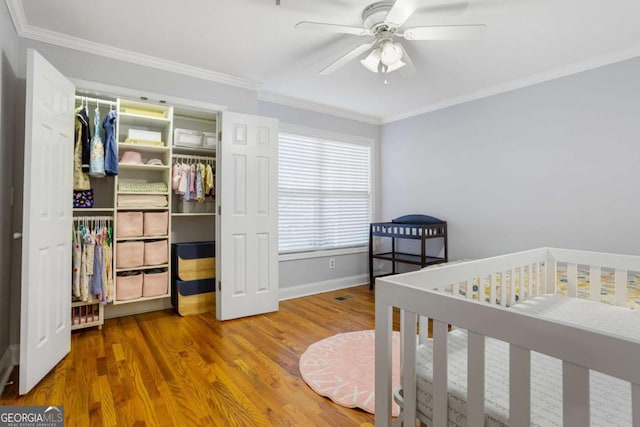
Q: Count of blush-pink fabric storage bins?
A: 6